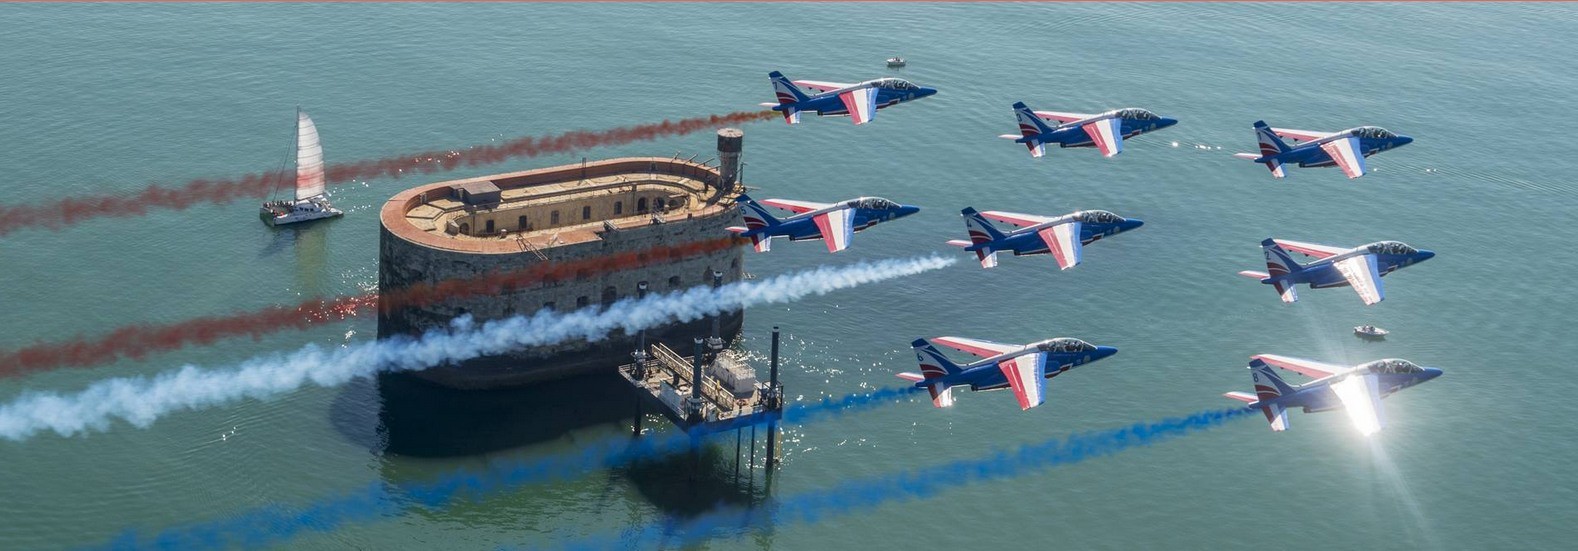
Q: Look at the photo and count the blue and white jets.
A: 8